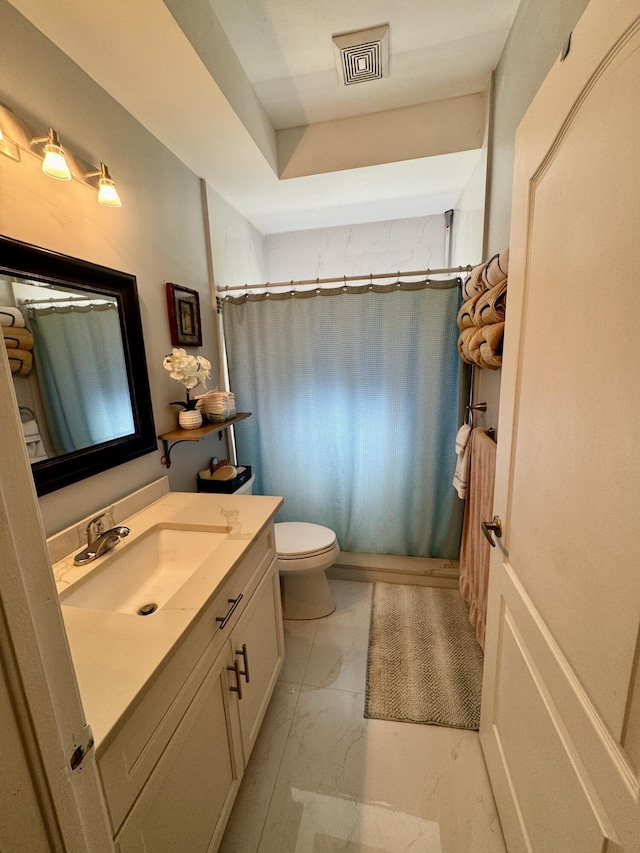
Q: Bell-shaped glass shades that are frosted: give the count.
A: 2